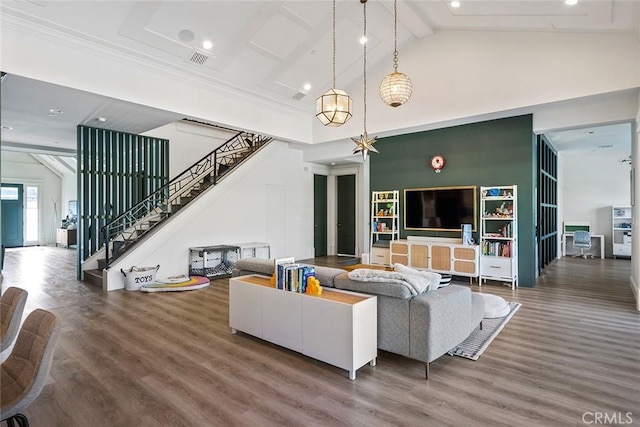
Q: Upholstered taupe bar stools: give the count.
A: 2